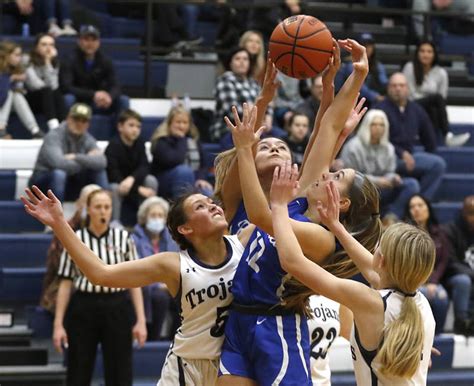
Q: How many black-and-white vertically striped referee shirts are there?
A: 1